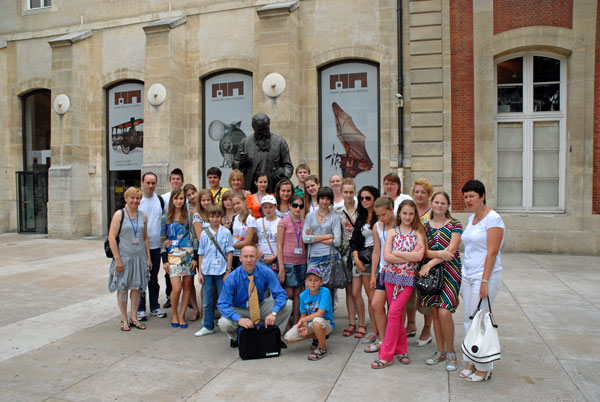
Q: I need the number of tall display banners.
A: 3